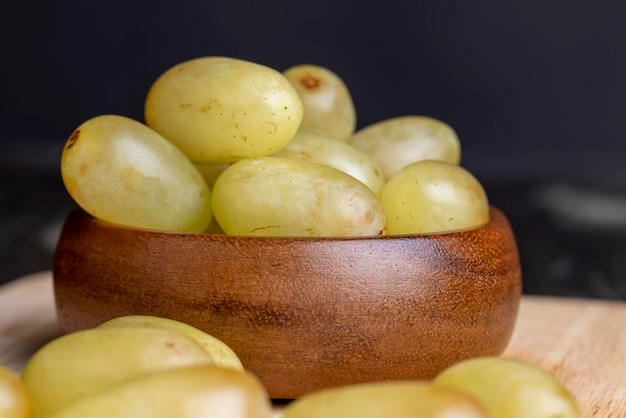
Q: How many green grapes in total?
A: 14